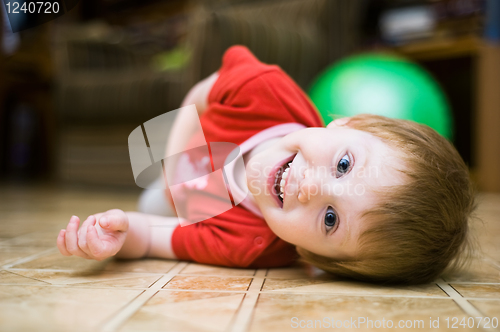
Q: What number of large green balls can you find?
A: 1